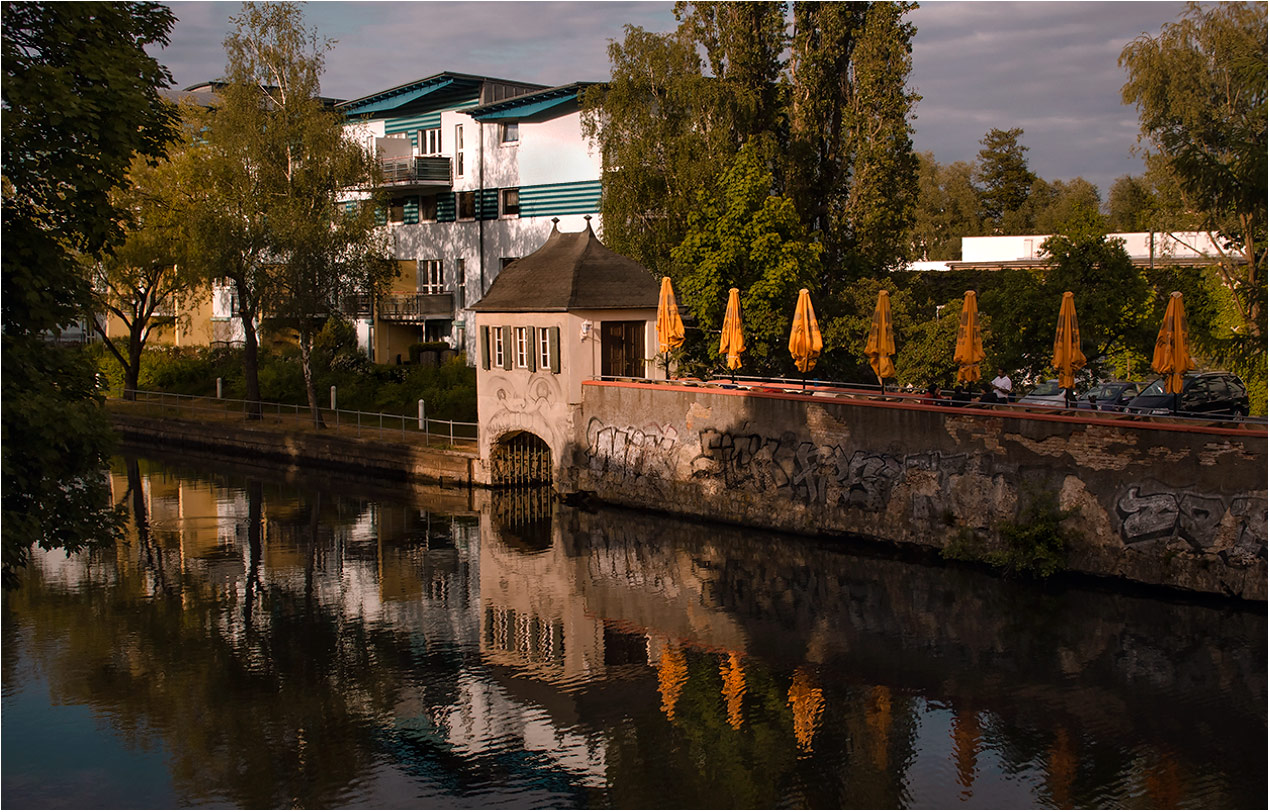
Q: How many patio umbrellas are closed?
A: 7